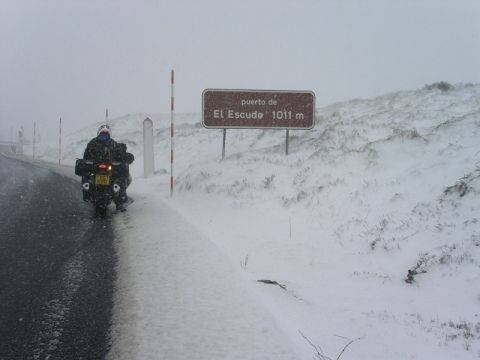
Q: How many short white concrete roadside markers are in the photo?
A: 1